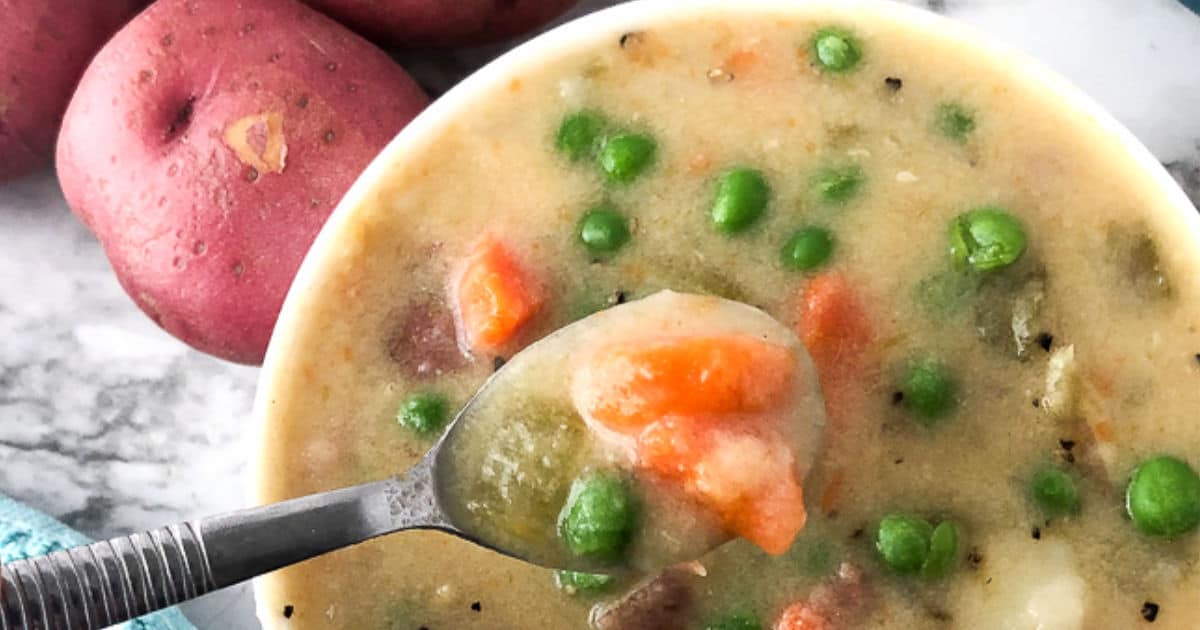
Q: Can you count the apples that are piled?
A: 0